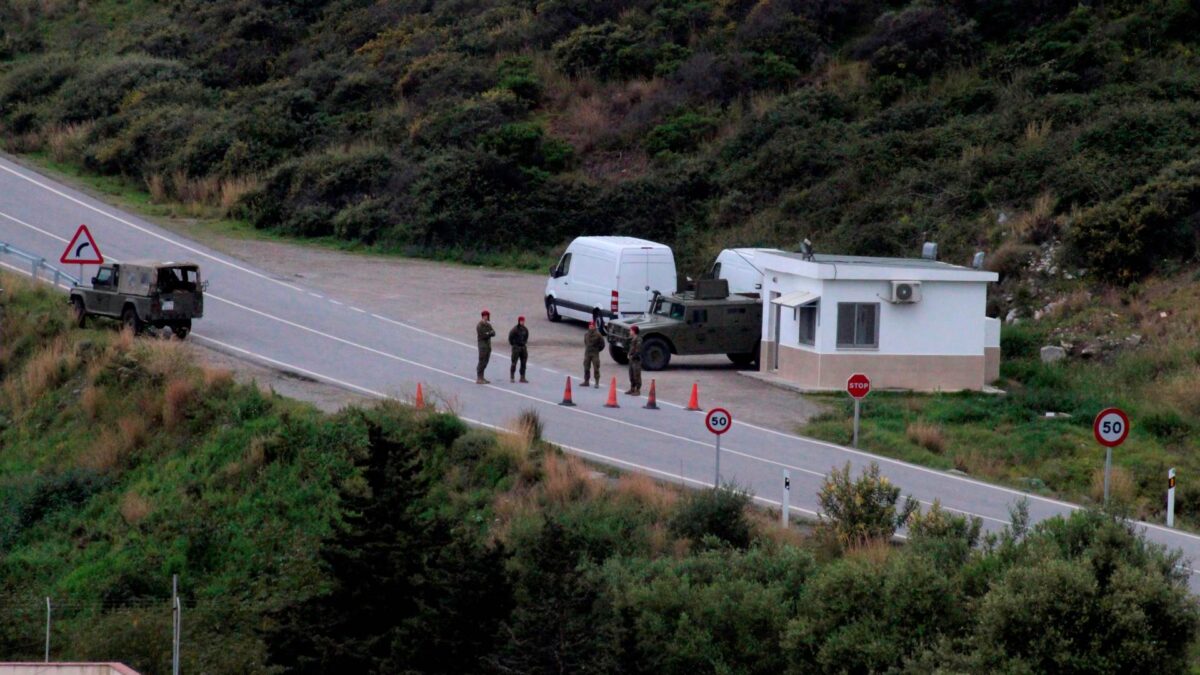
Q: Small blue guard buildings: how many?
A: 0